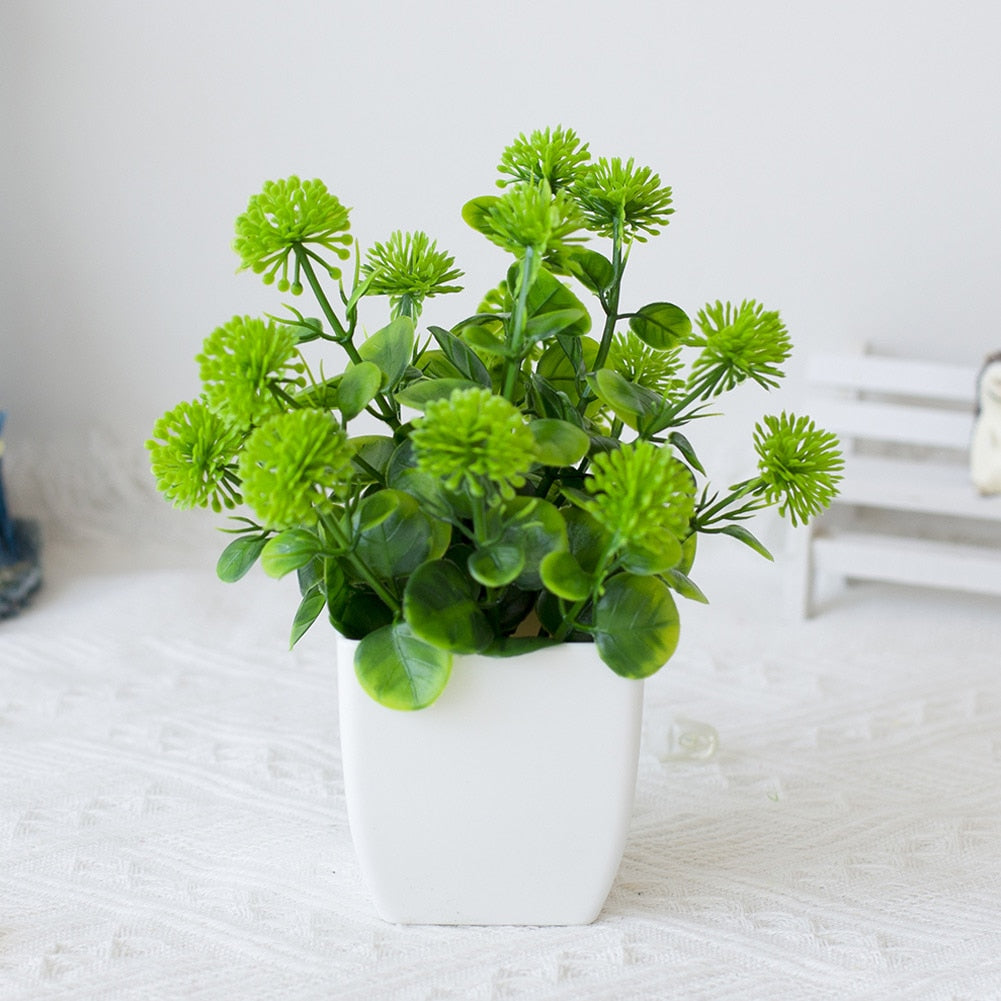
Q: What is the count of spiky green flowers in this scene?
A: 13